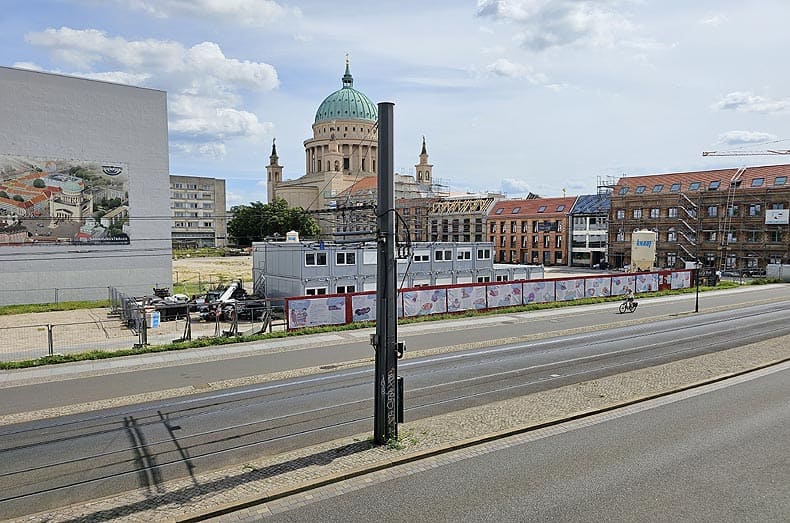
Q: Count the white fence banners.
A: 11